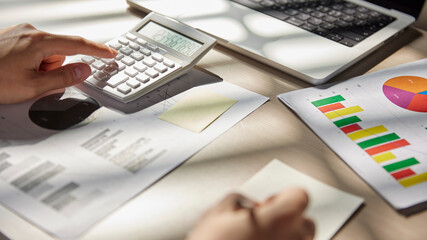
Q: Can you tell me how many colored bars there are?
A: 12